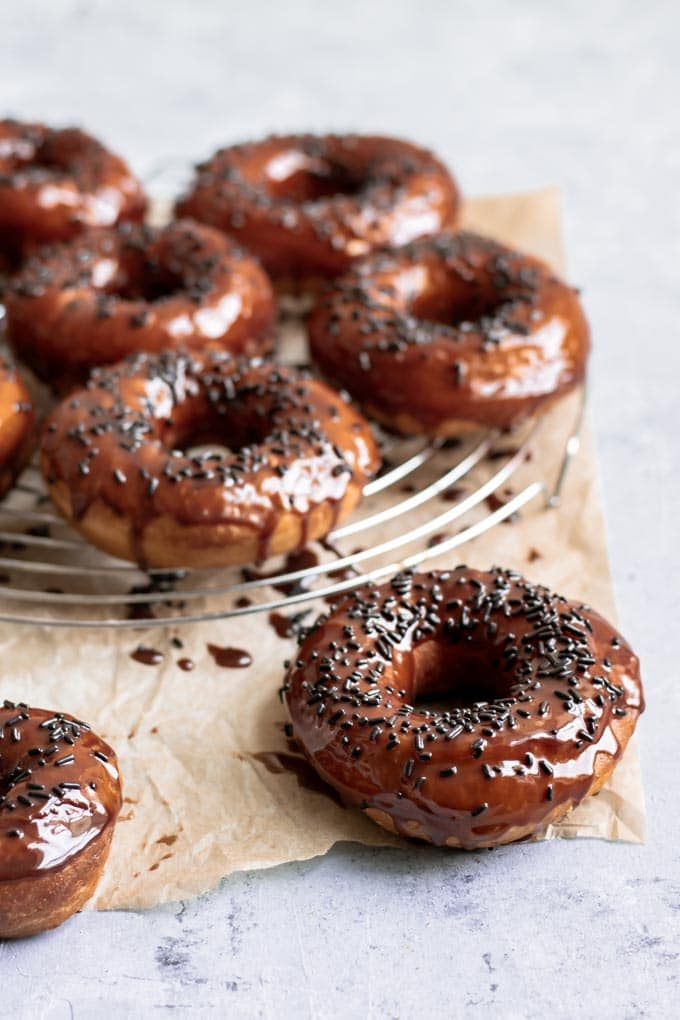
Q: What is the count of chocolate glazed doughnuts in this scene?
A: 8